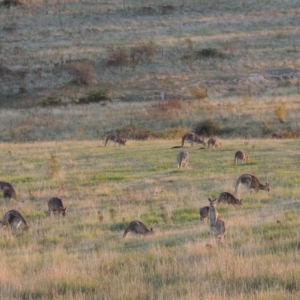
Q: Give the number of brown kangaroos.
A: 13